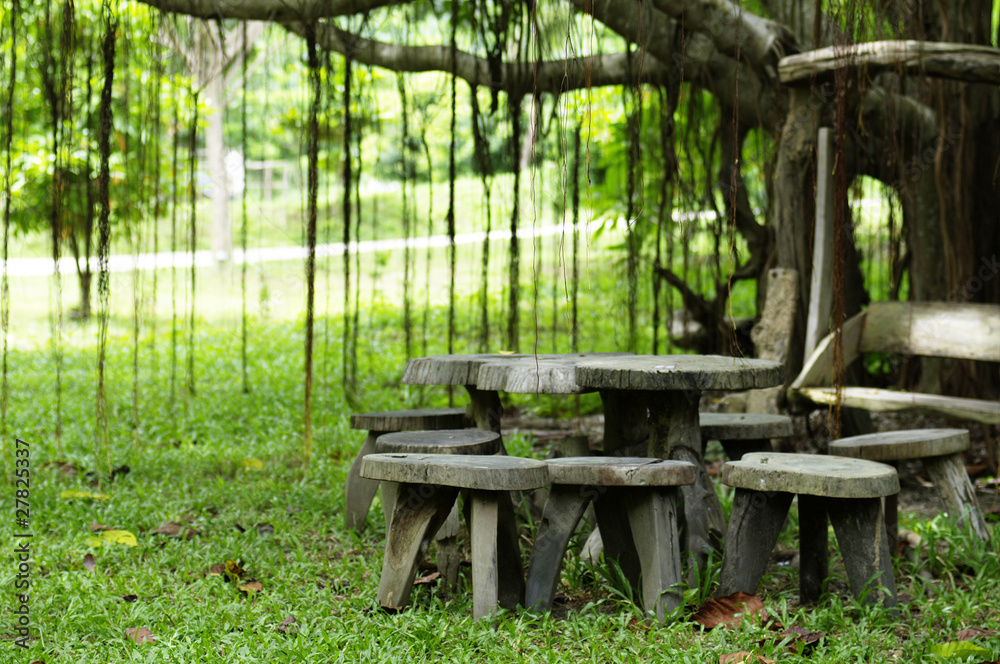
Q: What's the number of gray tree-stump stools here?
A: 7